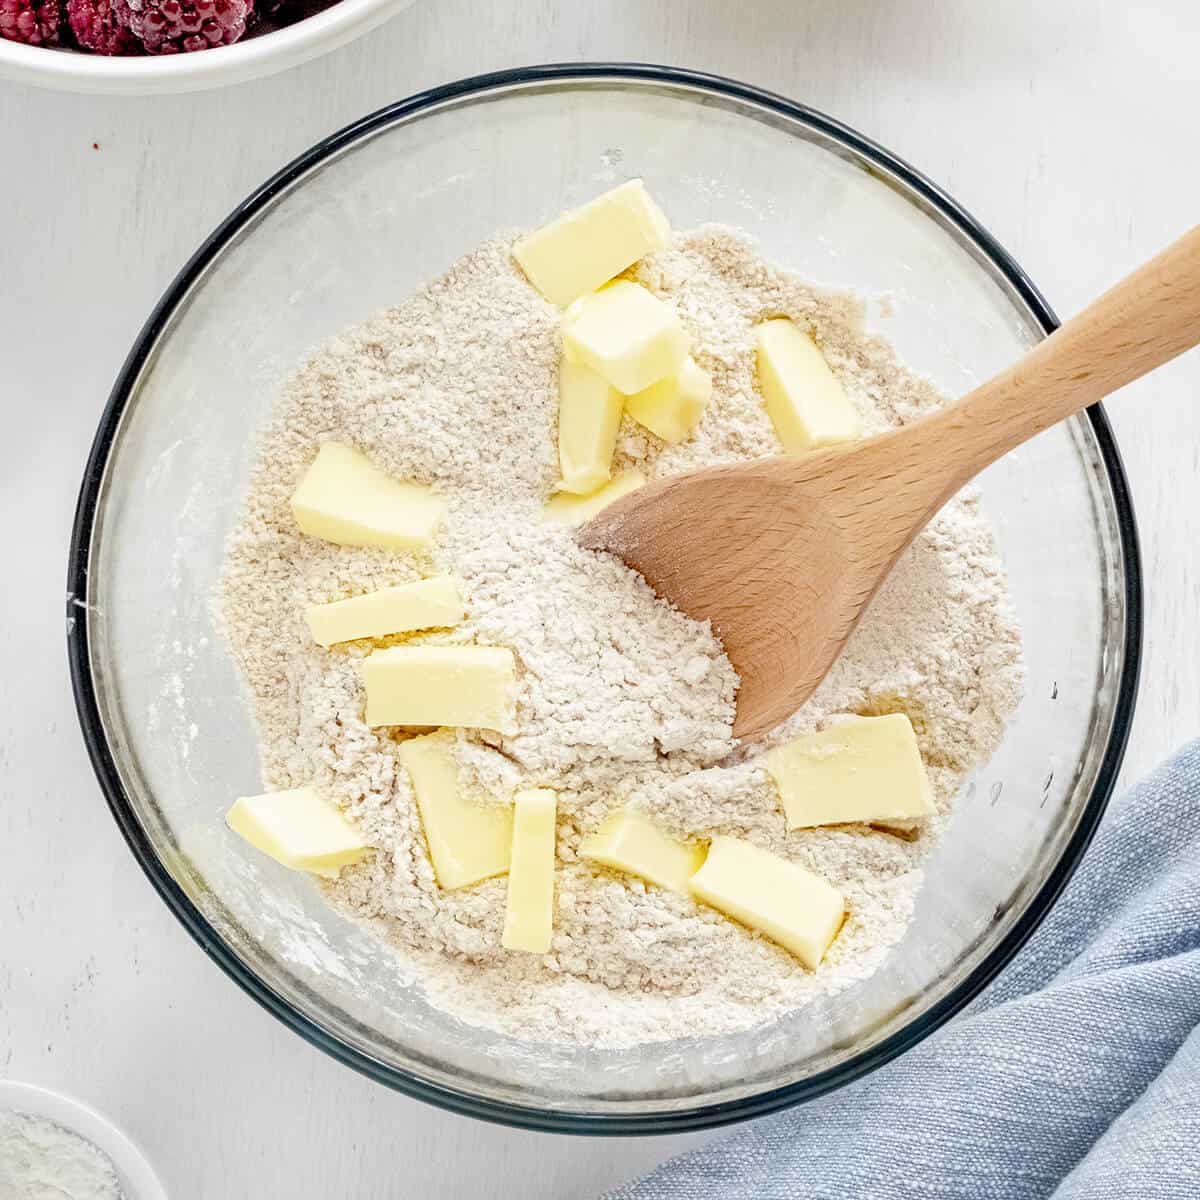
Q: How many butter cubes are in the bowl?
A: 15